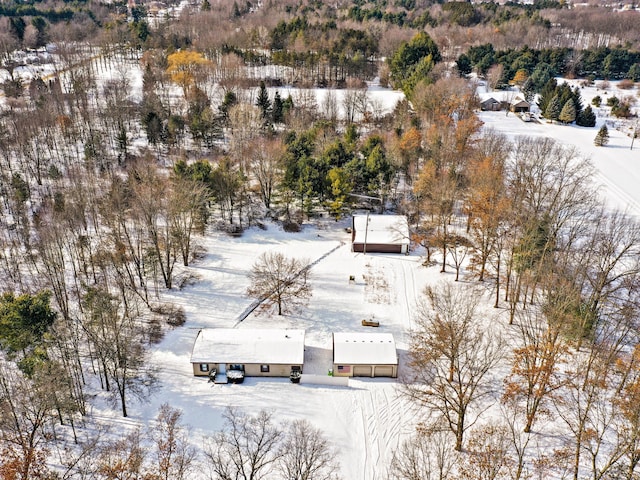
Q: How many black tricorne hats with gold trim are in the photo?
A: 0